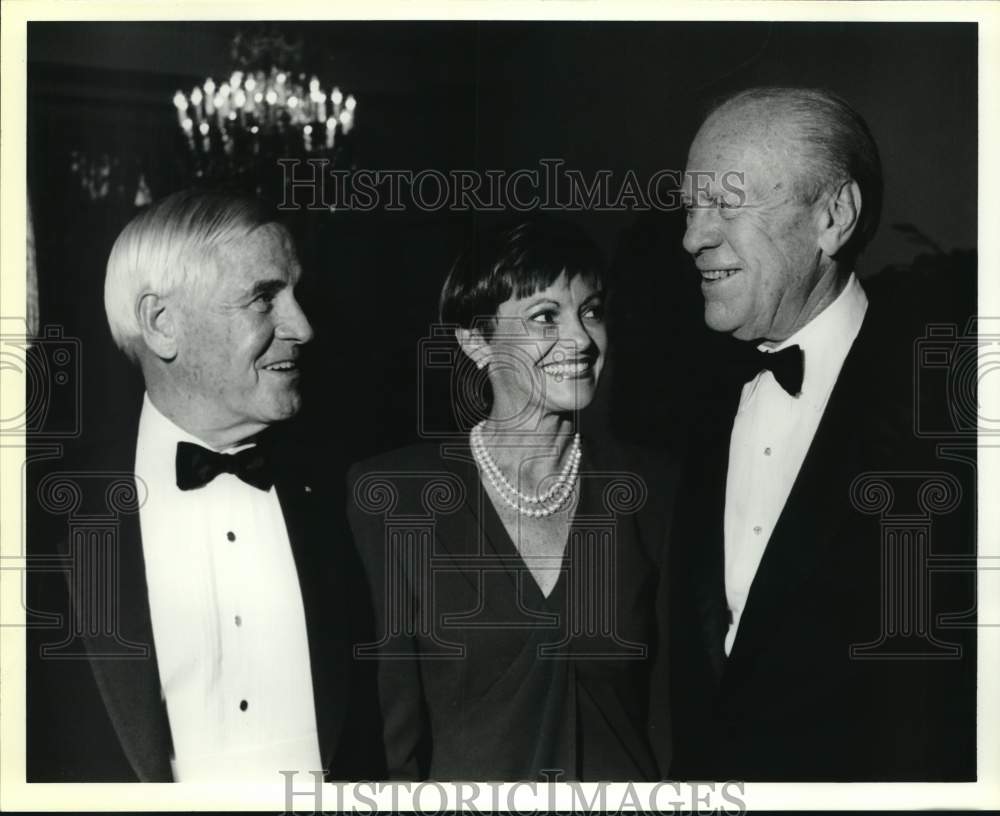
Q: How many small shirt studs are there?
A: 5